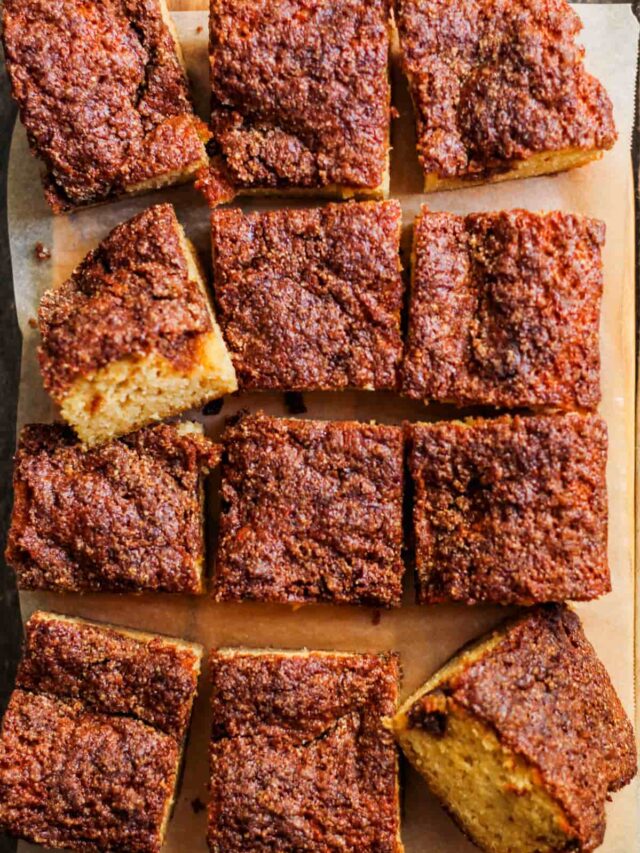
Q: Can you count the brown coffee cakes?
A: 12